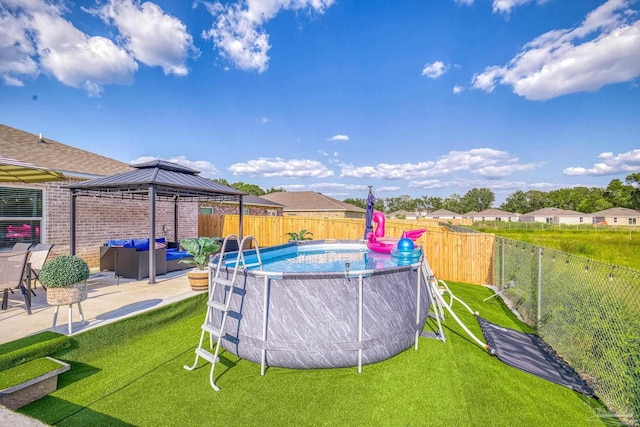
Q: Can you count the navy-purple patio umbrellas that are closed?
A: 1